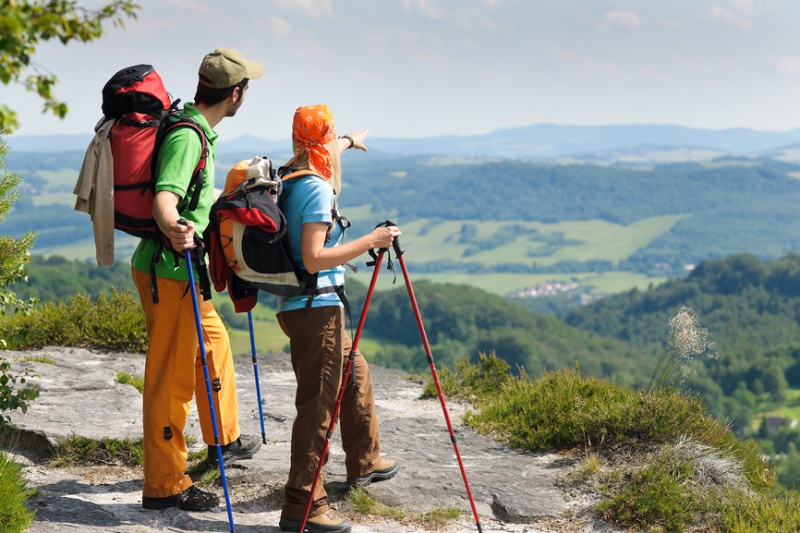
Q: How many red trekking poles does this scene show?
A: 2